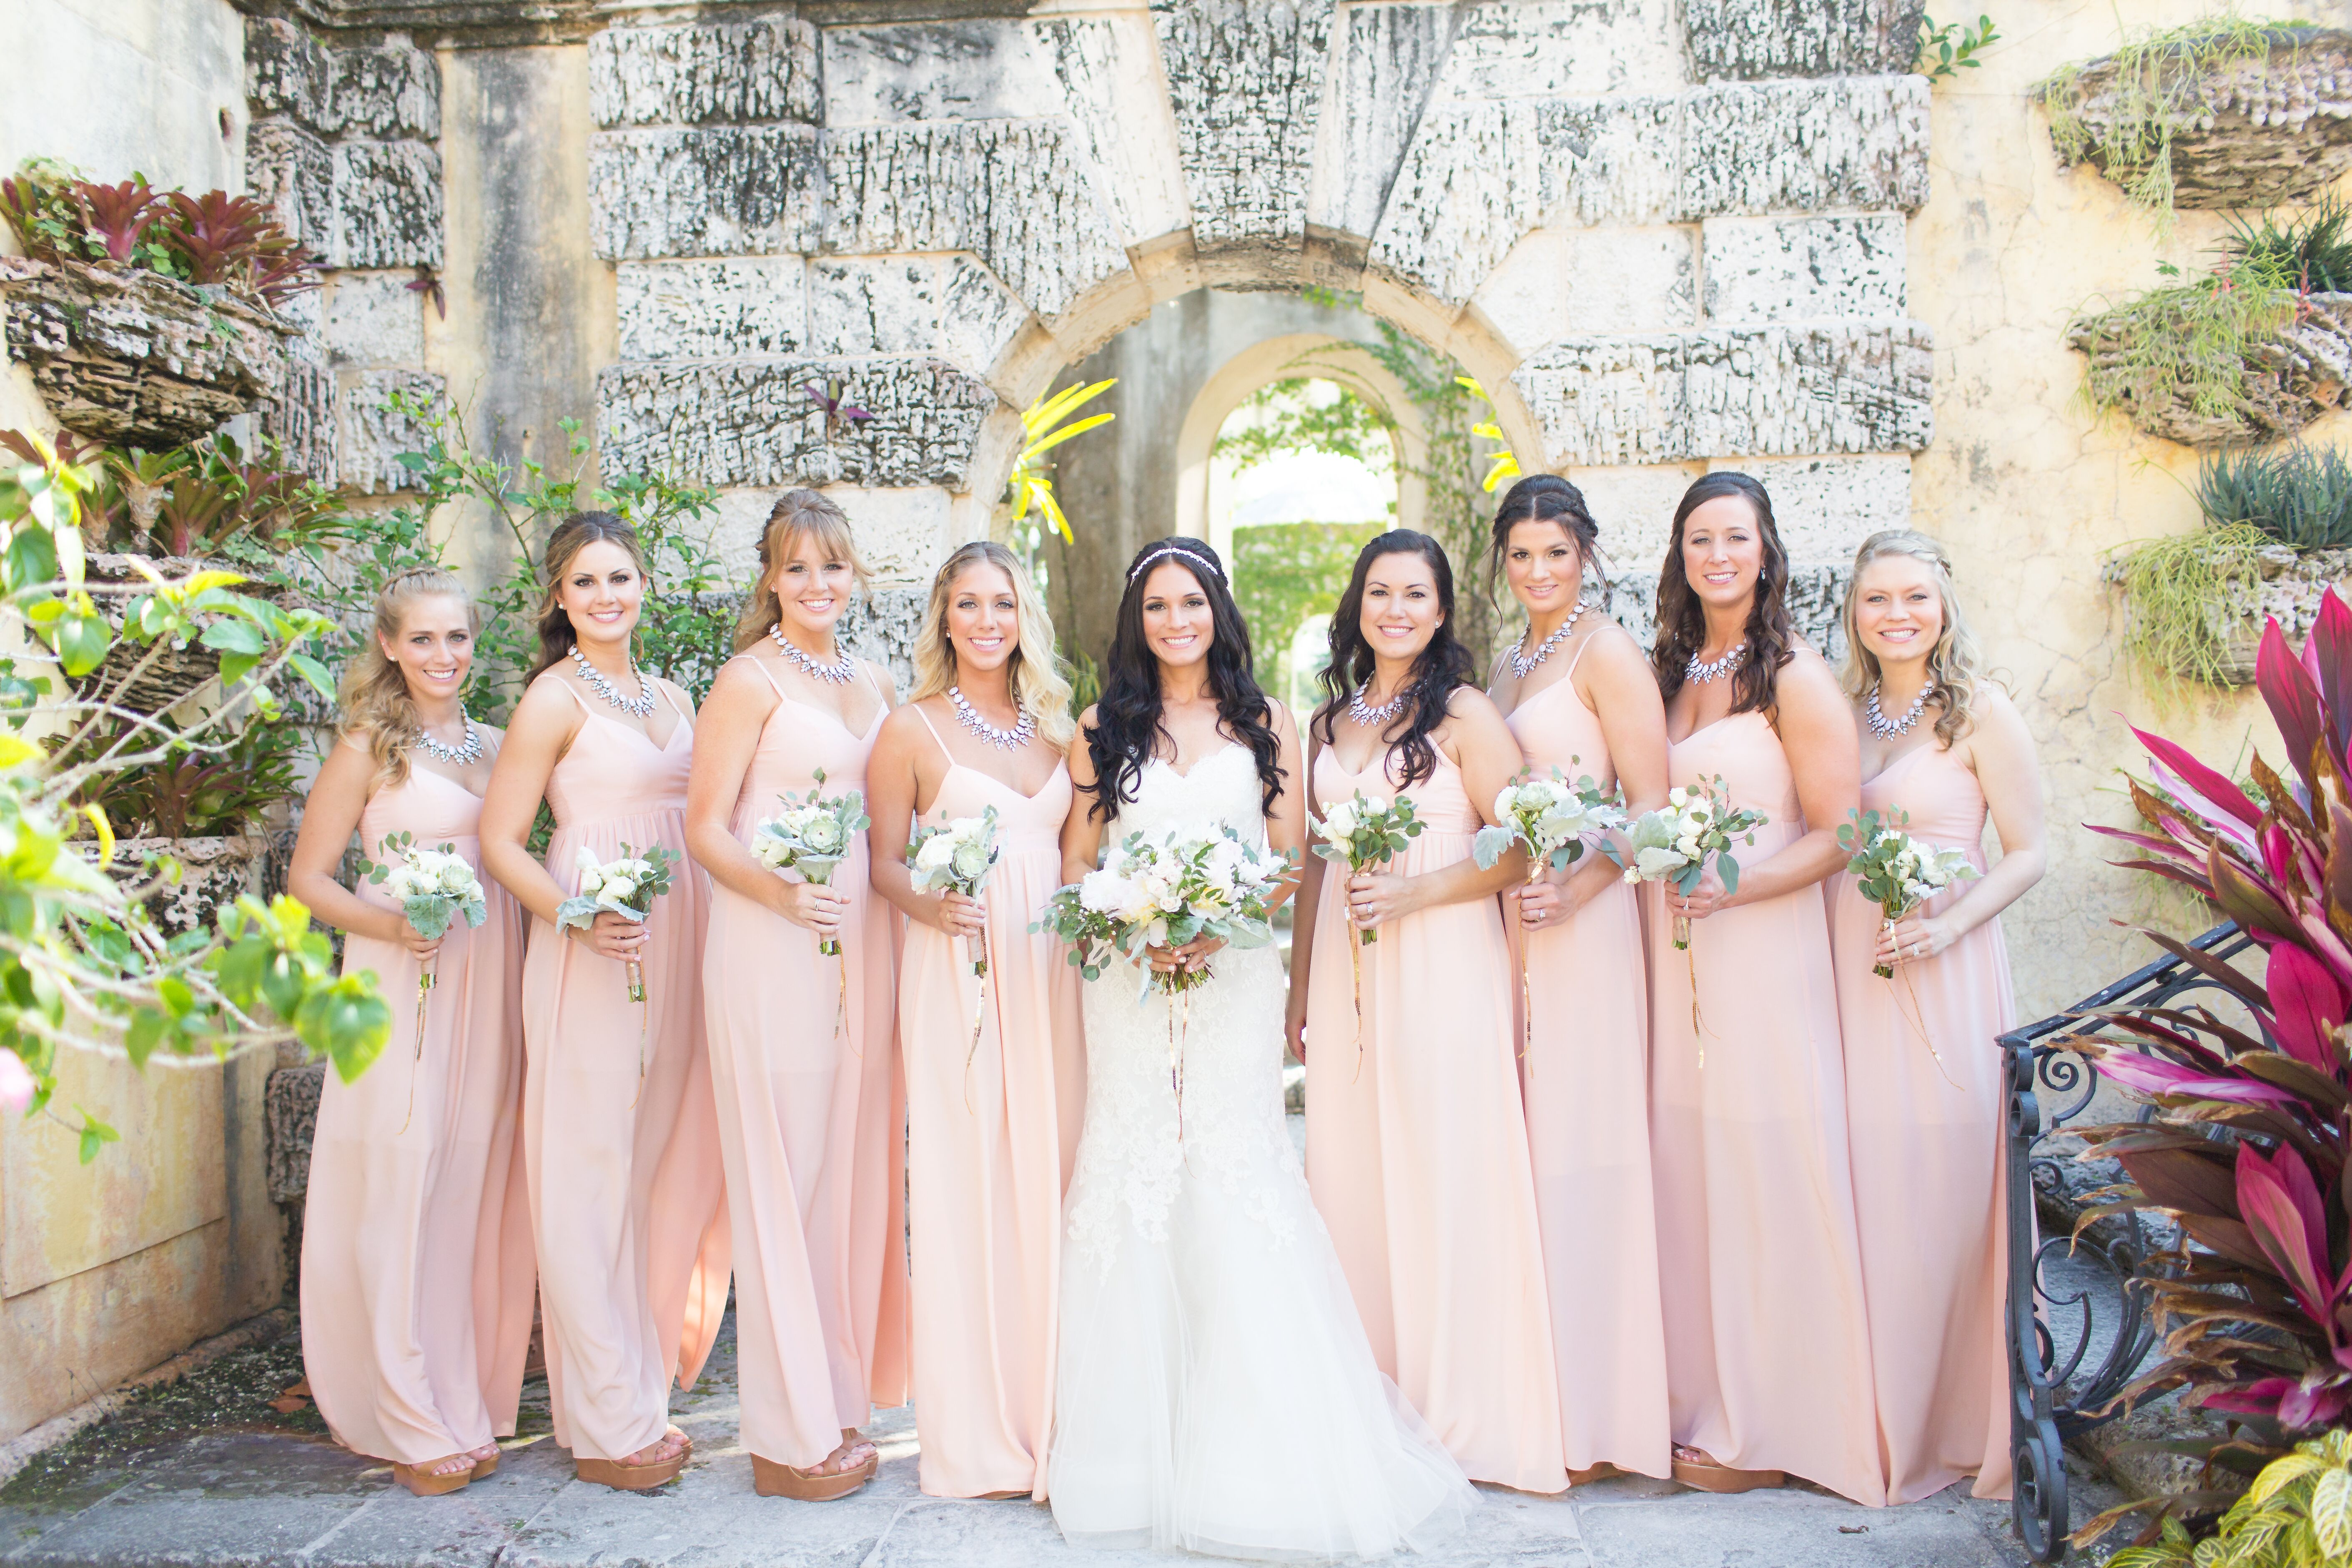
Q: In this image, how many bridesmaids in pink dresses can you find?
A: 8